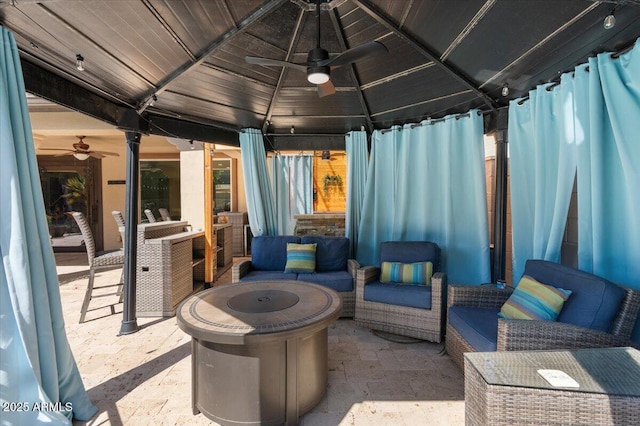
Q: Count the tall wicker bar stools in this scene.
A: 4